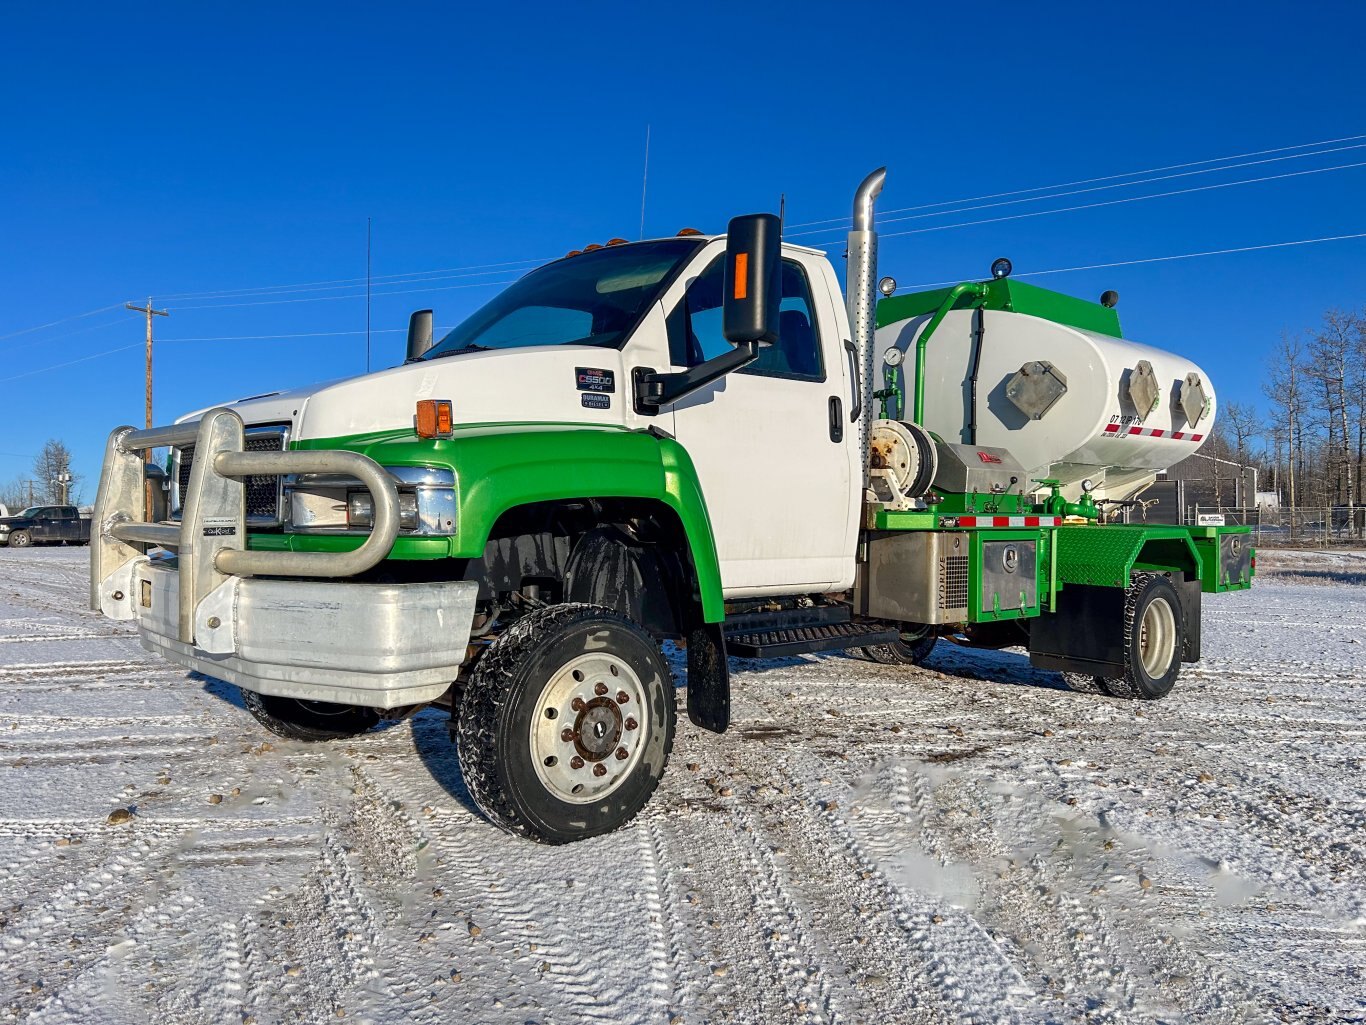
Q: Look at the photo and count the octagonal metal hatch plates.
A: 3